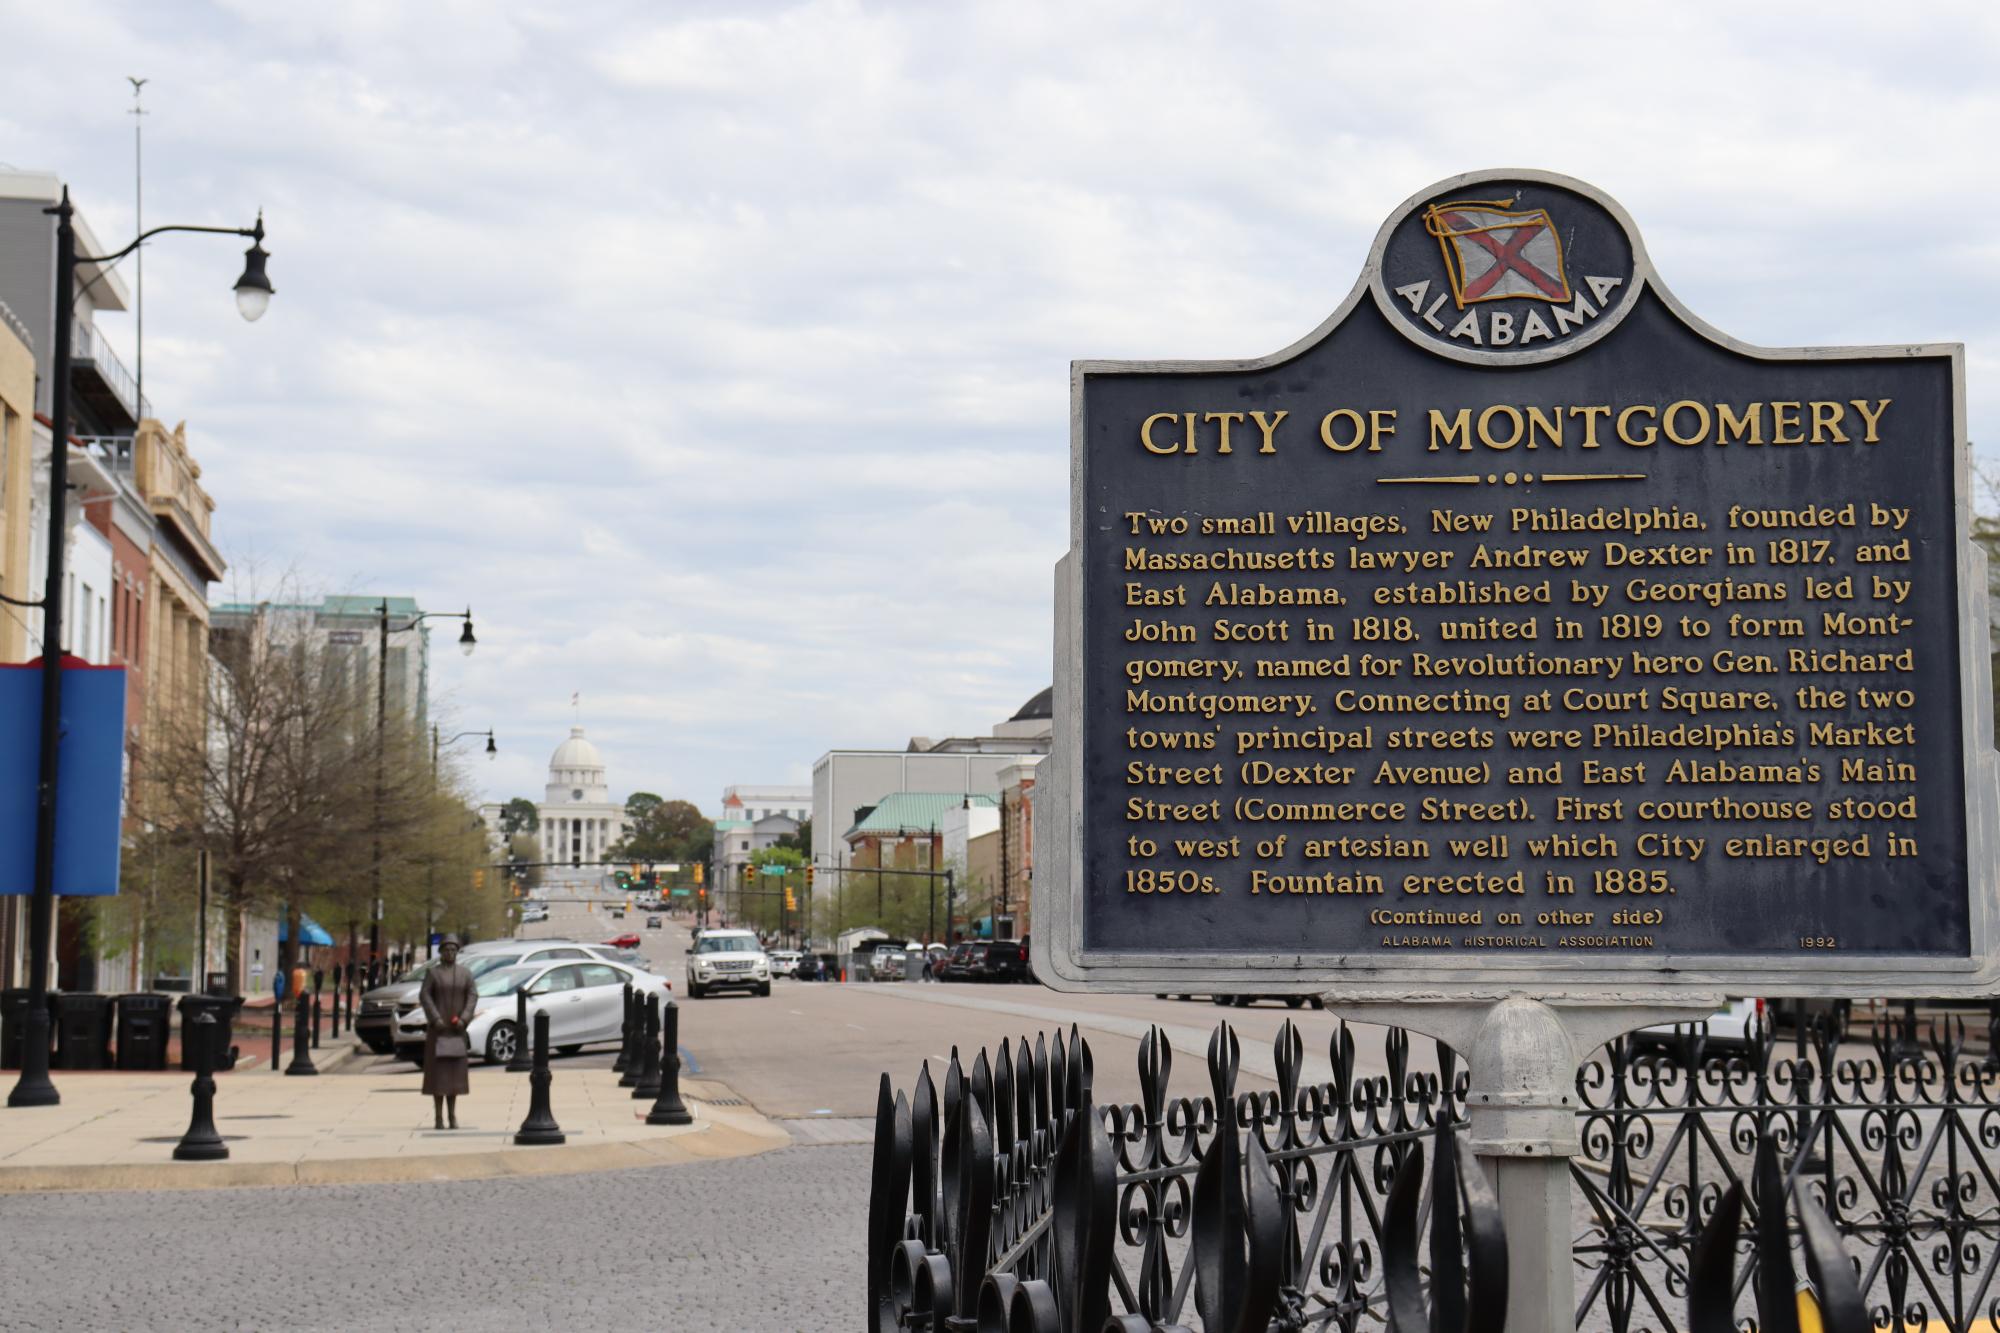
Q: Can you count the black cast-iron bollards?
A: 8